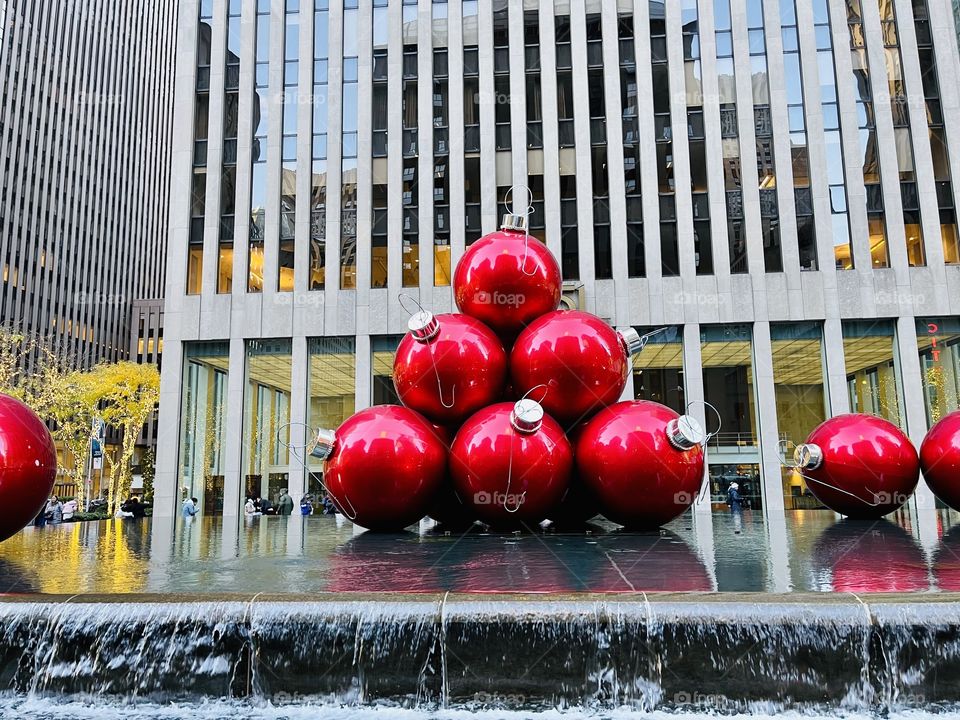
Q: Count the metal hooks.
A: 7